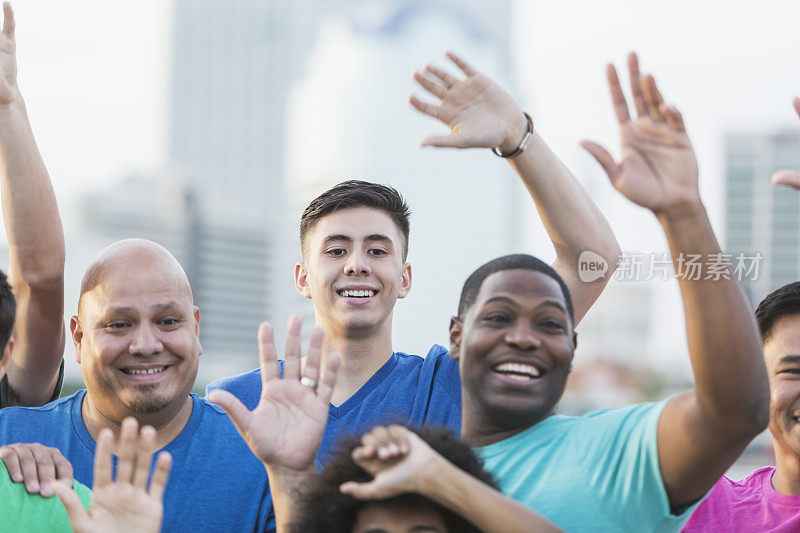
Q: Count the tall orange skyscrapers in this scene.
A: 0